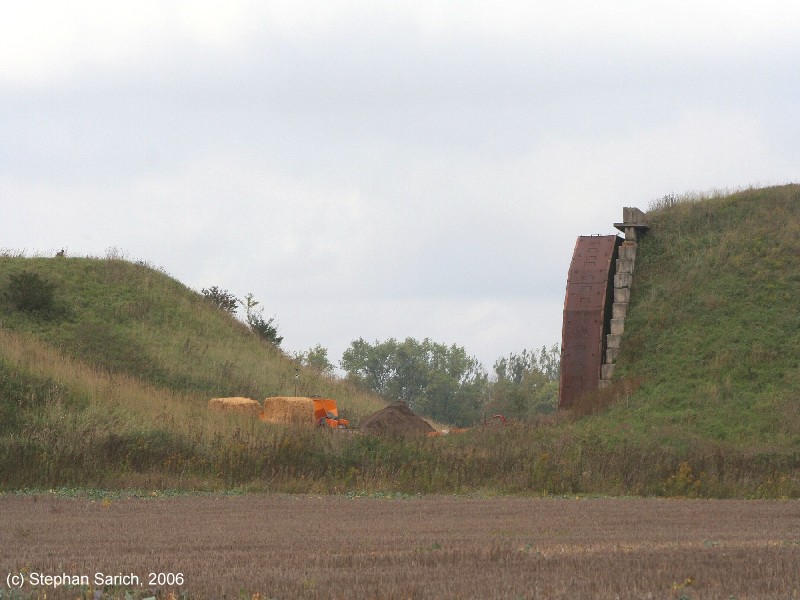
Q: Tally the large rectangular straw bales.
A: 2